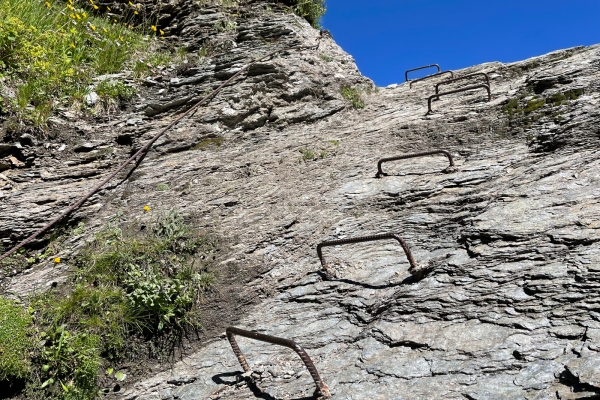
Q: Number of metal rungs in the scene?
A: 7